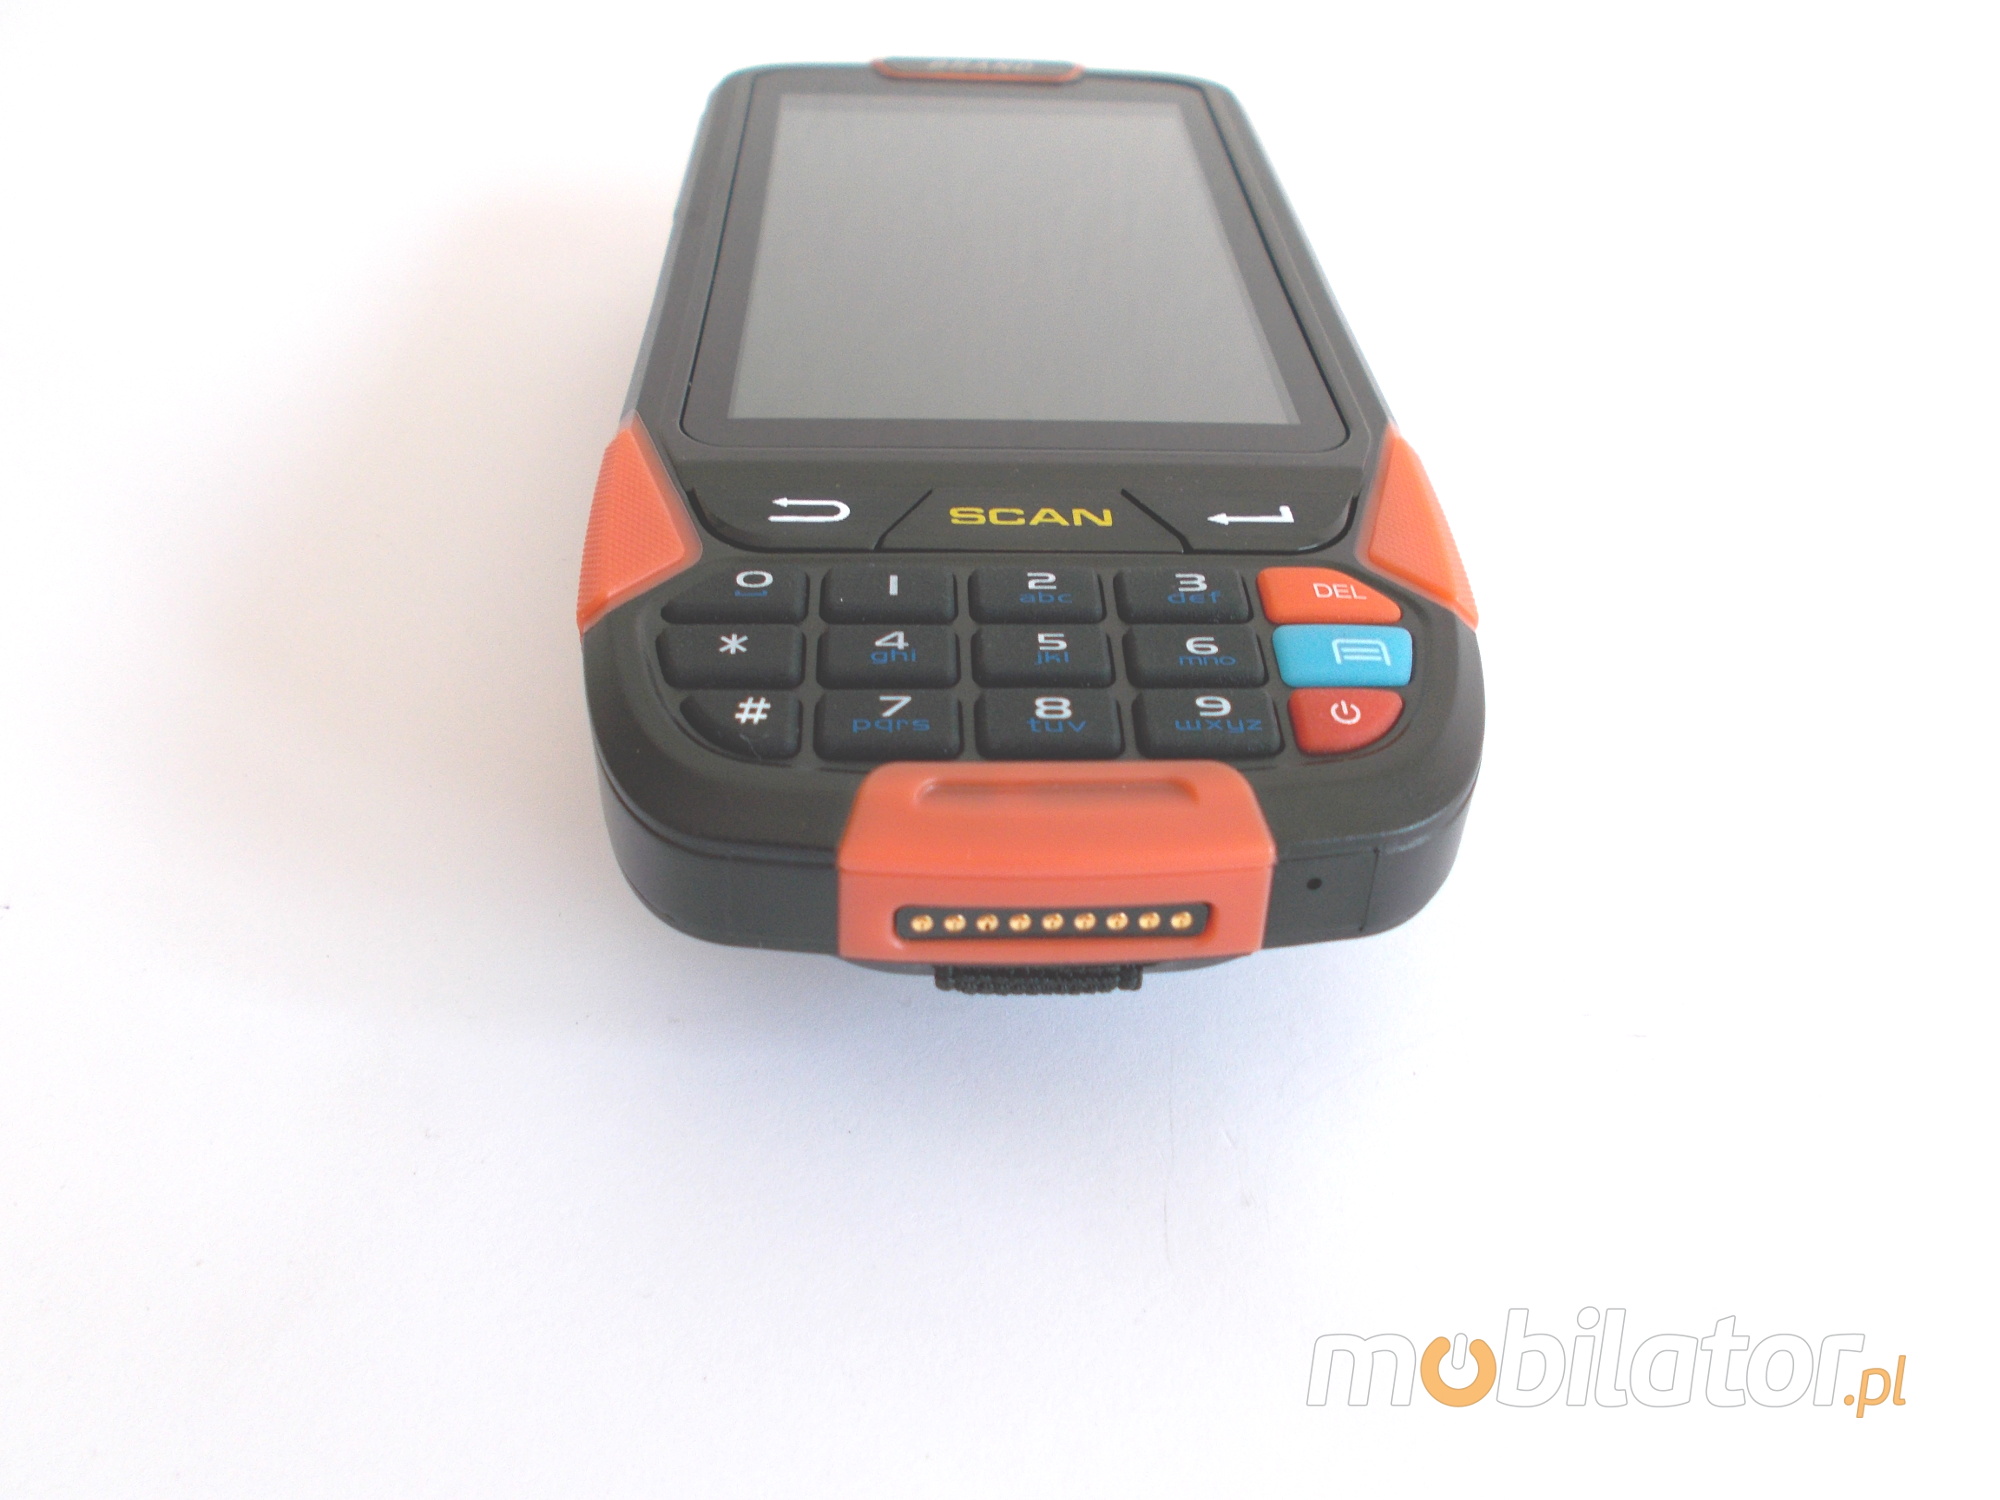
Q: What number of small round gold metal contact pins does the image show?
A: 9